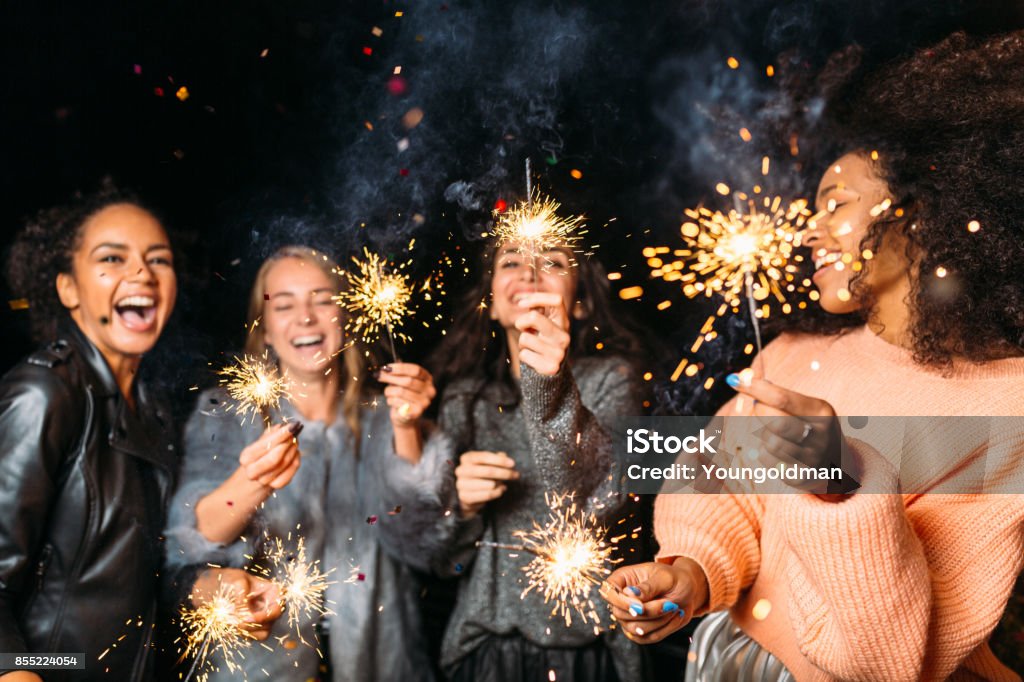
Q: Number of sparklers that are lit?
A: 7